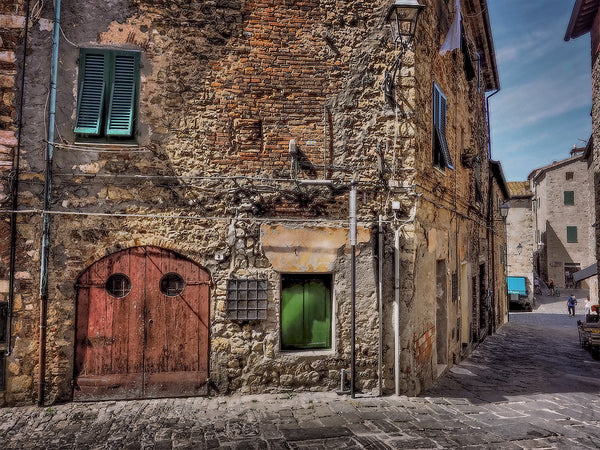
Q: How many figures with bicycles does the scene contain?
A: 2